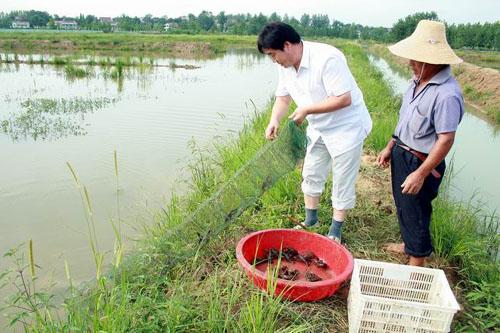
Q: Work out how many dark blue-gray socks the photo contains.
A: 2